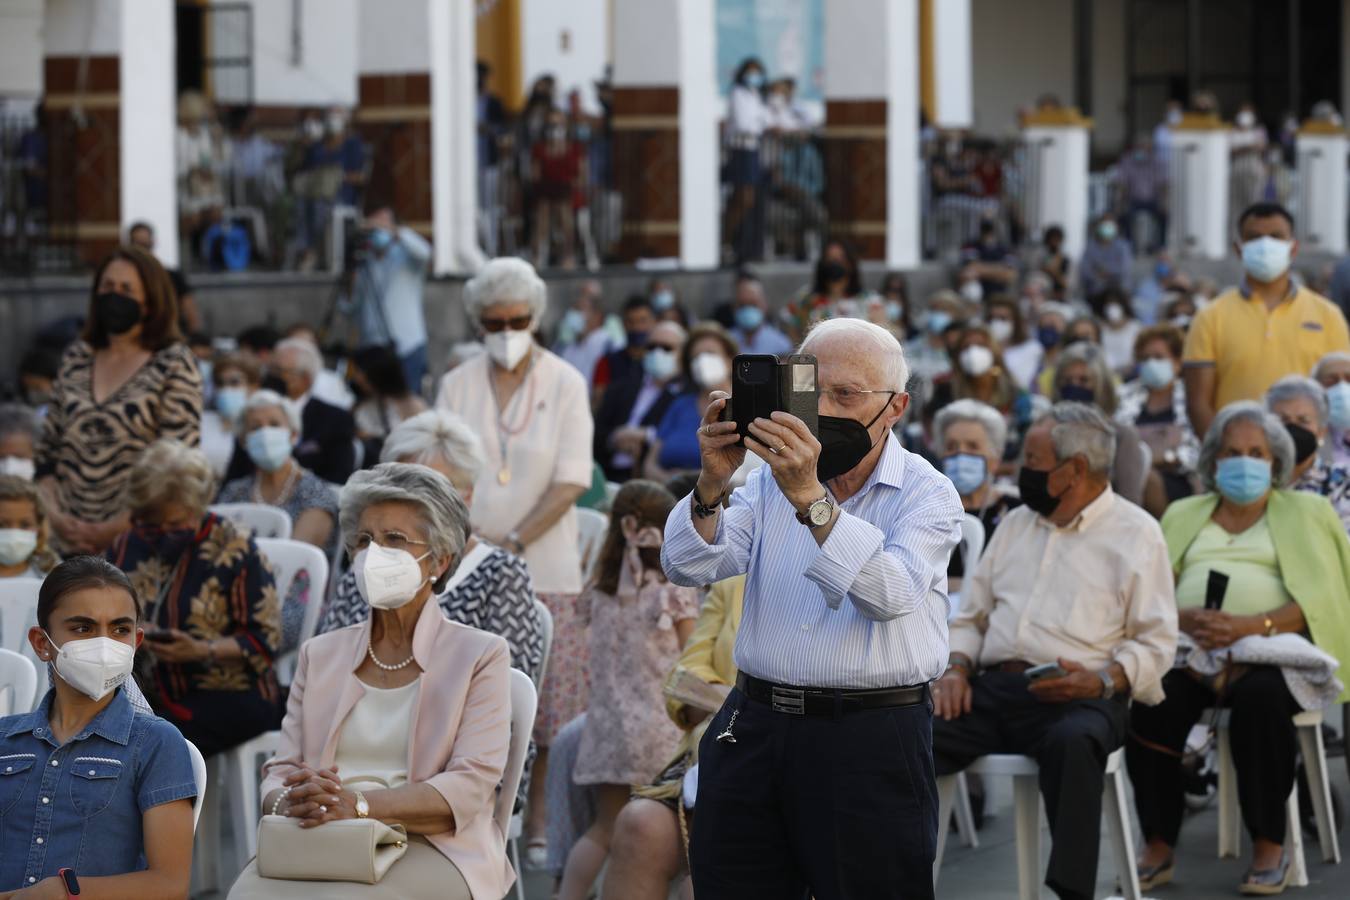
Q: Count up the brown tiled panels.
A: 4